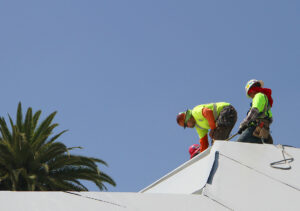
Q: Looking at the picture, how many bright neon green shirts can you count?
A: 2